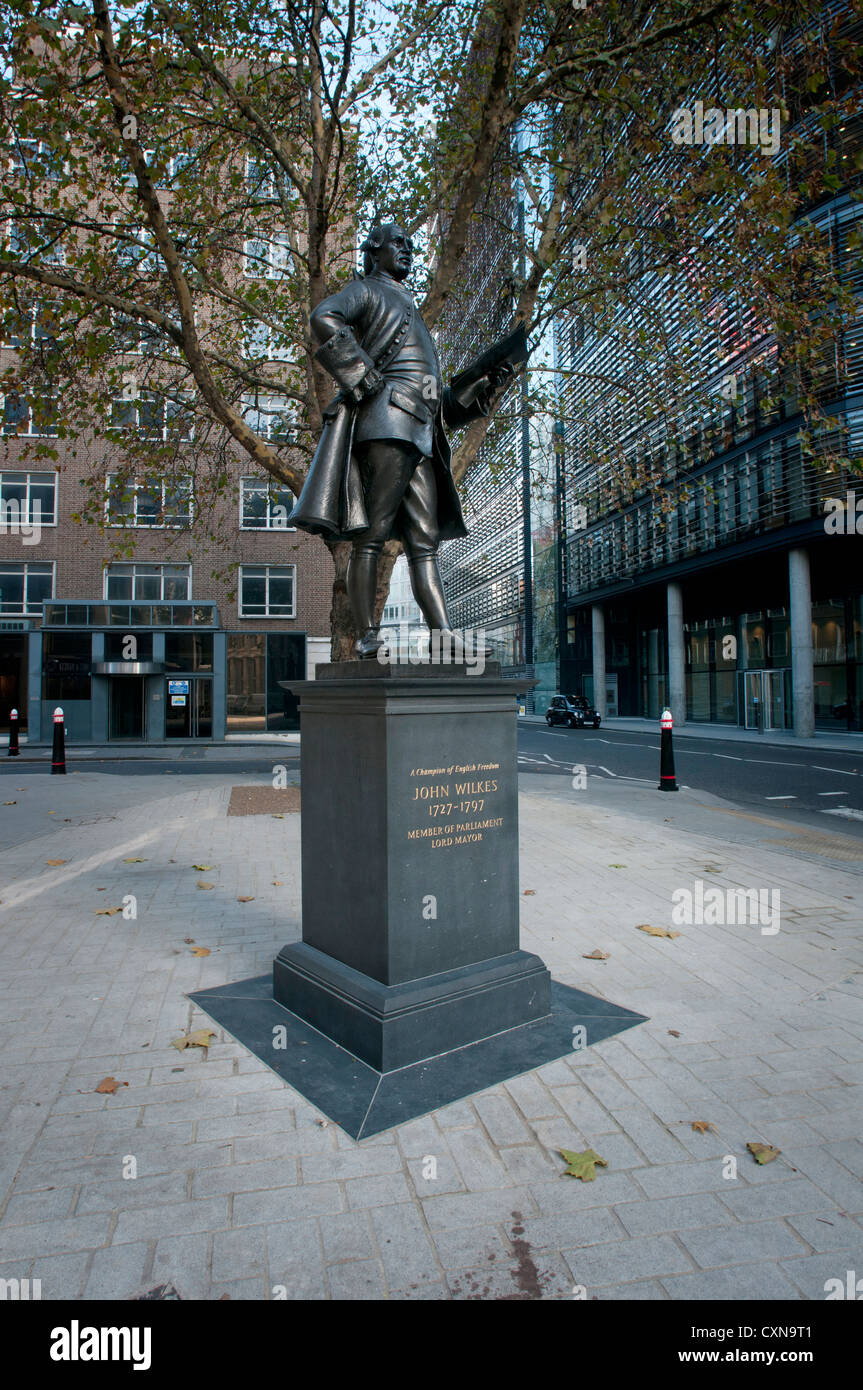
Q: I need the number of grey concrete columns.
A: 3